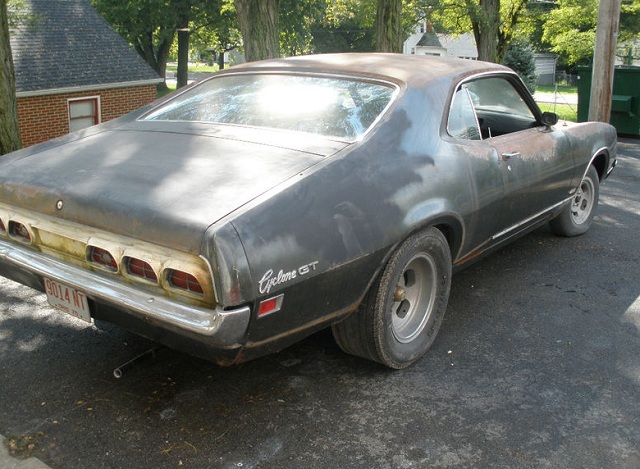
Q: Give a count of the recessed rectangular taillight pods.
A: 5